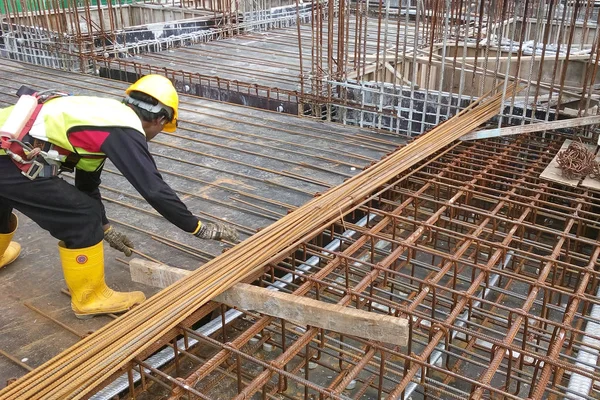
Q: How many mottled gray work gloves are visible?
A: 2